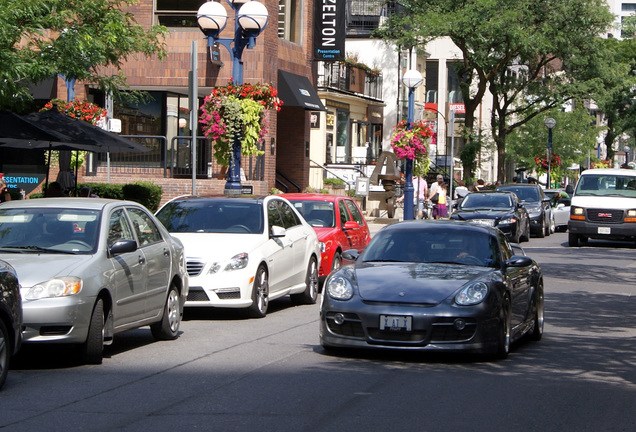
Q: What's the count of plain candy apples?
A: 0